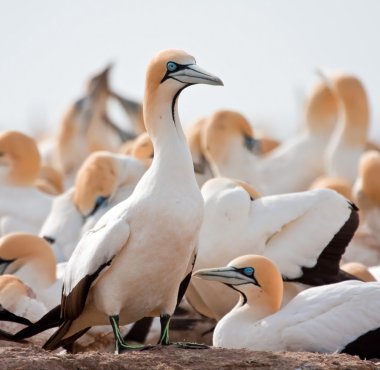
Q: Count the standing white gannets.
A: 1